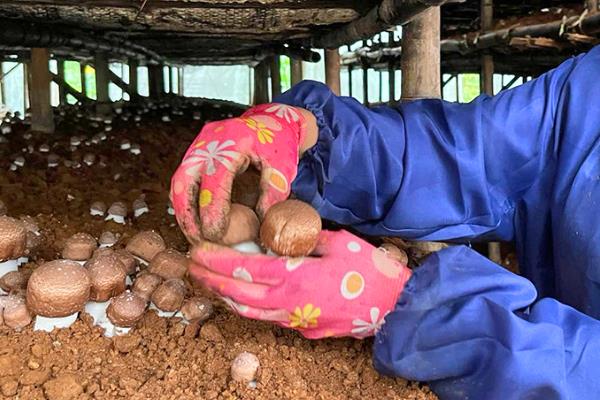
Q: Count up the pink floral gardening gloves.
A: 2